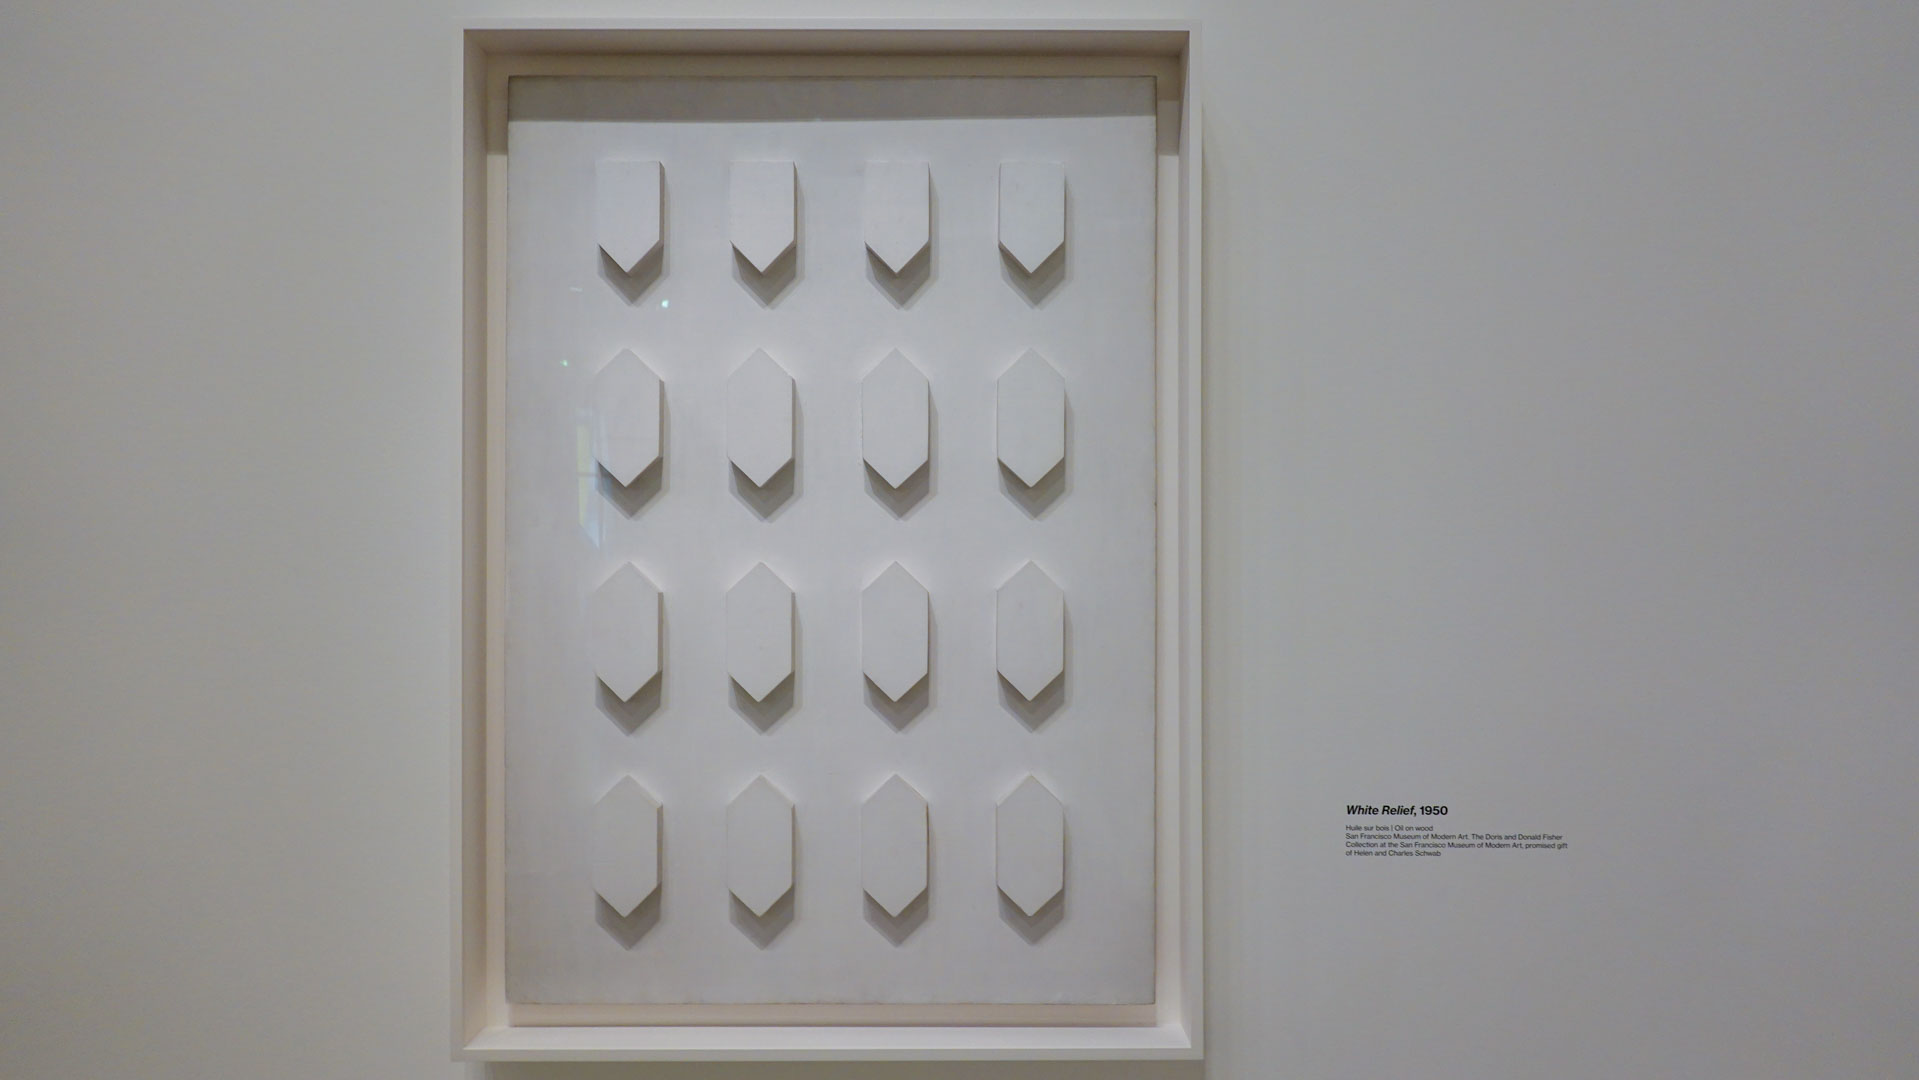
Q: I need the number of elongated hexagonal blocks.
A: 12